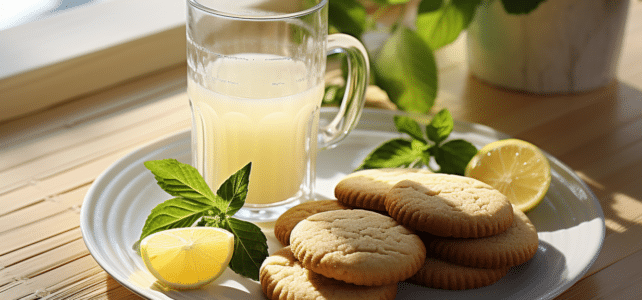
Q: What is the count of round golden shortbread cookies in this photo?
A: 7